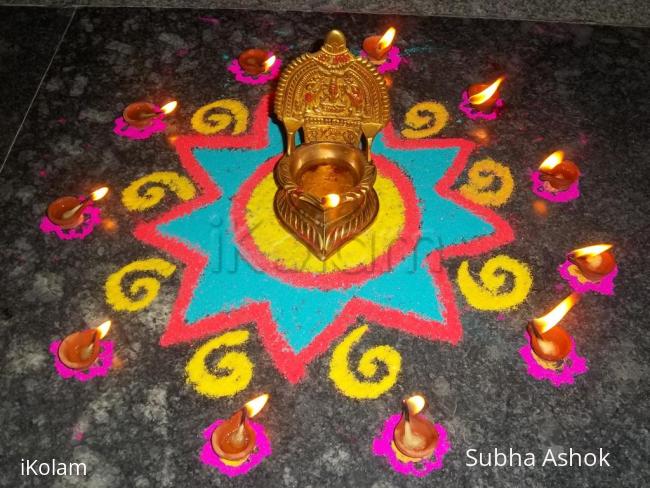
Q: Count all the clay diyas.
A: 11